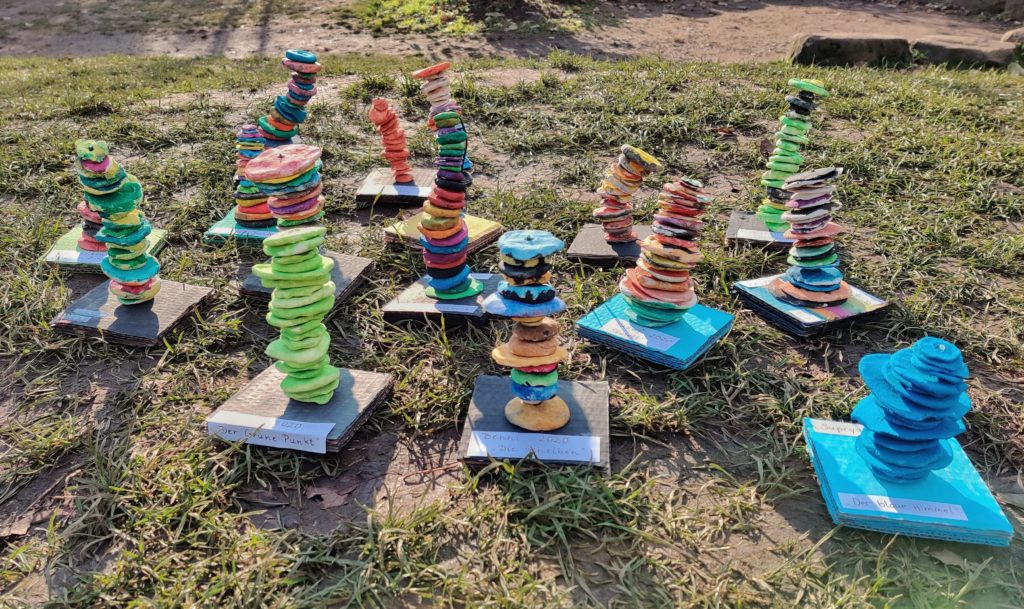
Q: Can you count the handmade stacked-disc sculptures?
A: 15